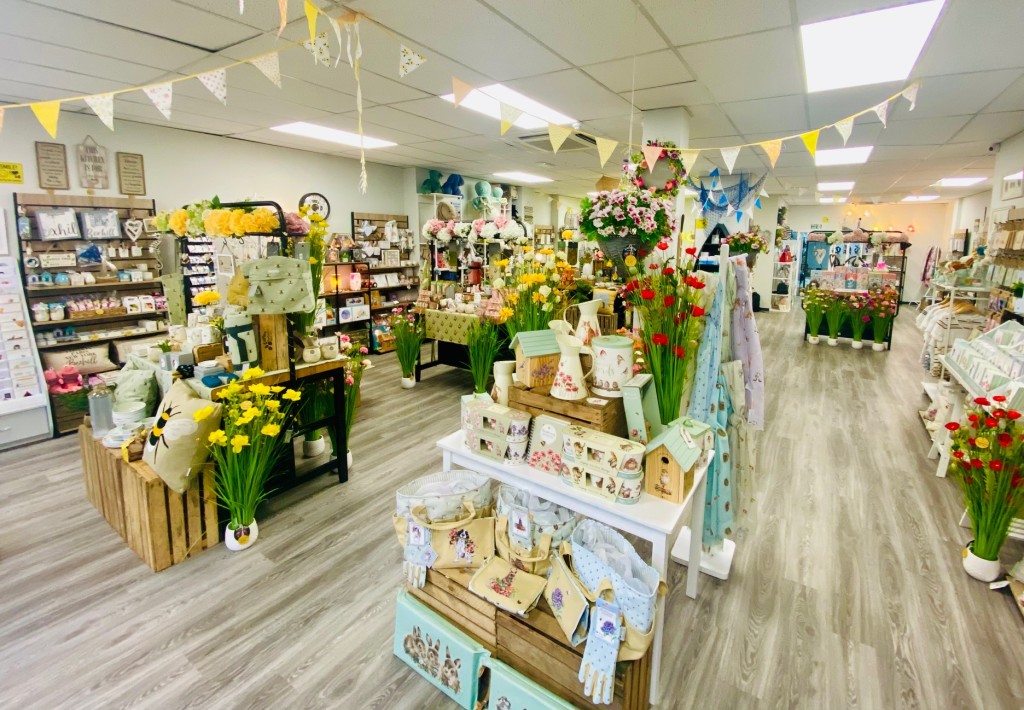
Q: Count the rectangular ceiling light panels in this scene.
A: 9